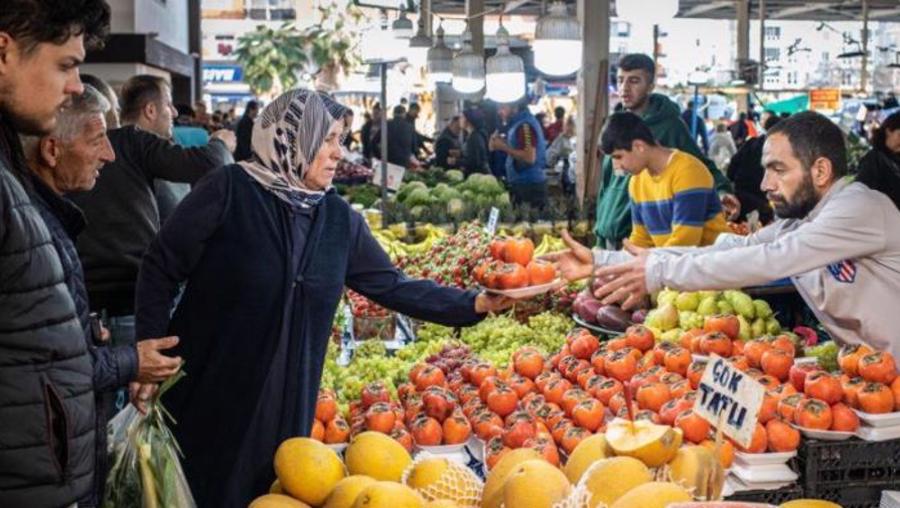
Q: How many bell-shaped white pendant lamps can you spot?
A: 6